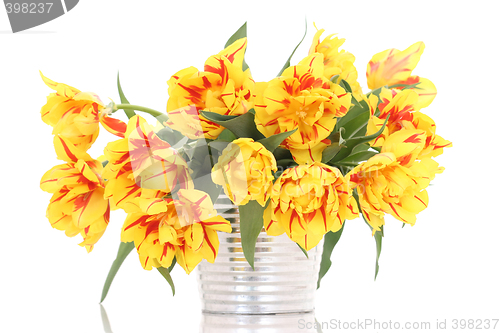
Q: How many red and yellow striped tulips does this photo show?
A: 12